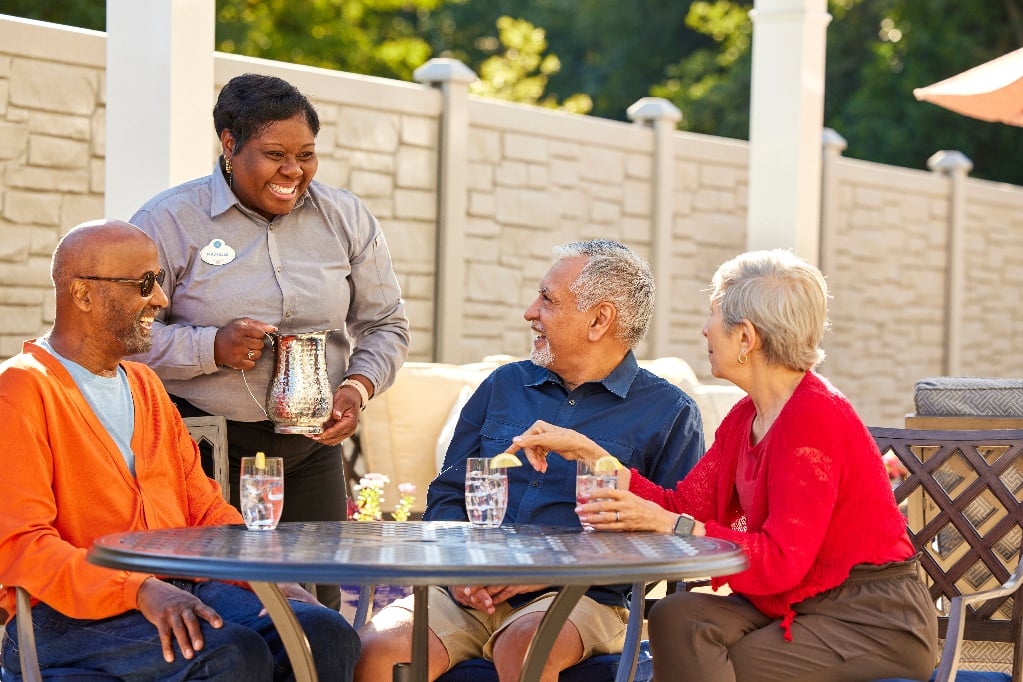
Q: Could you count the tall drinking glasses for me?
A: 3